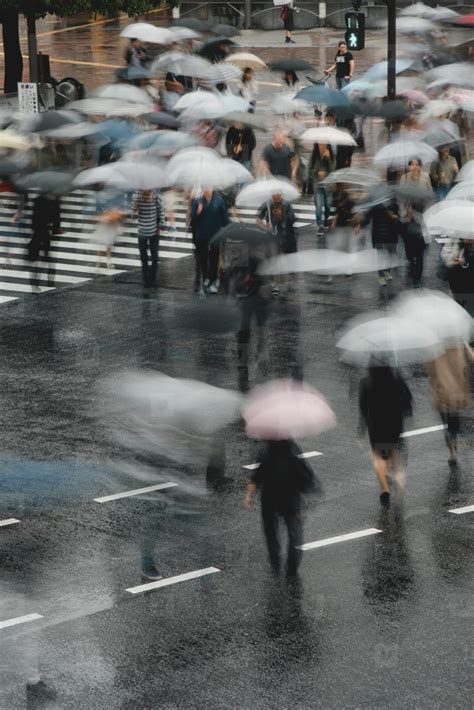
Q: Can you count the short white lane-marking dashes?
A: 8